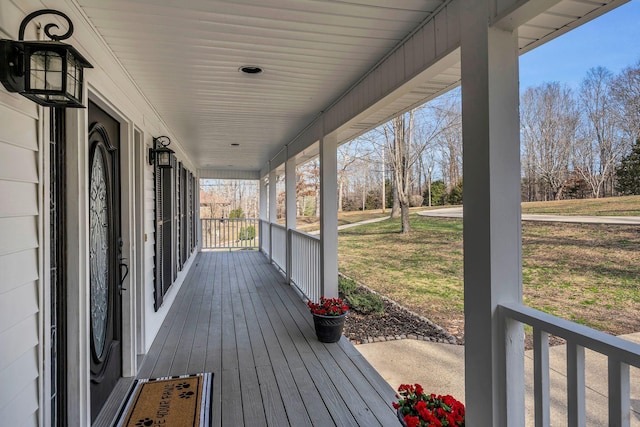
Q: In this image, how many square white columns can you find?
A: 5